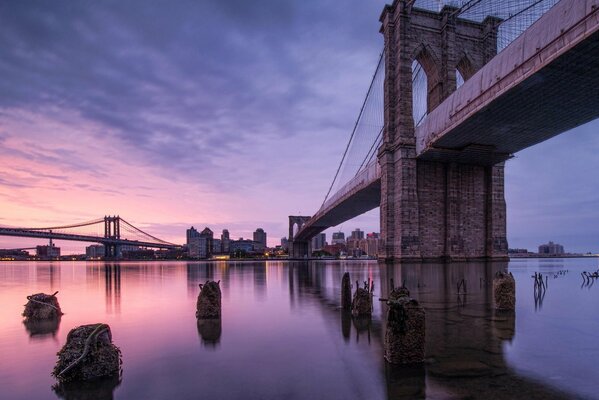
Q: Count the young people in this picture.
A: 0